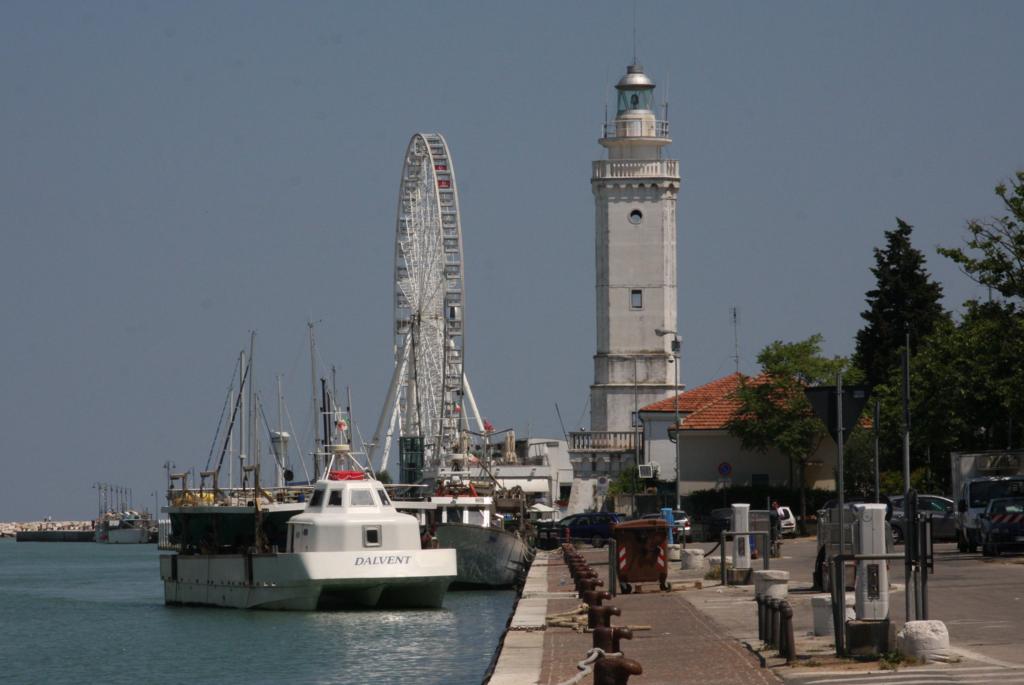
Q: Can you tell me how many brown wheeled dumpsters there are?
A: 1